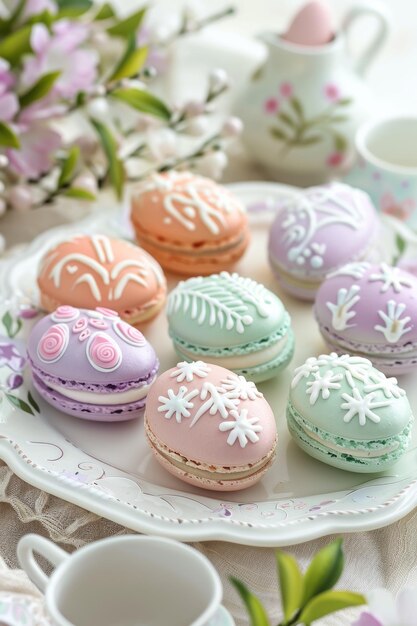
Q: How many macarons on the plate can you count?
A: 8